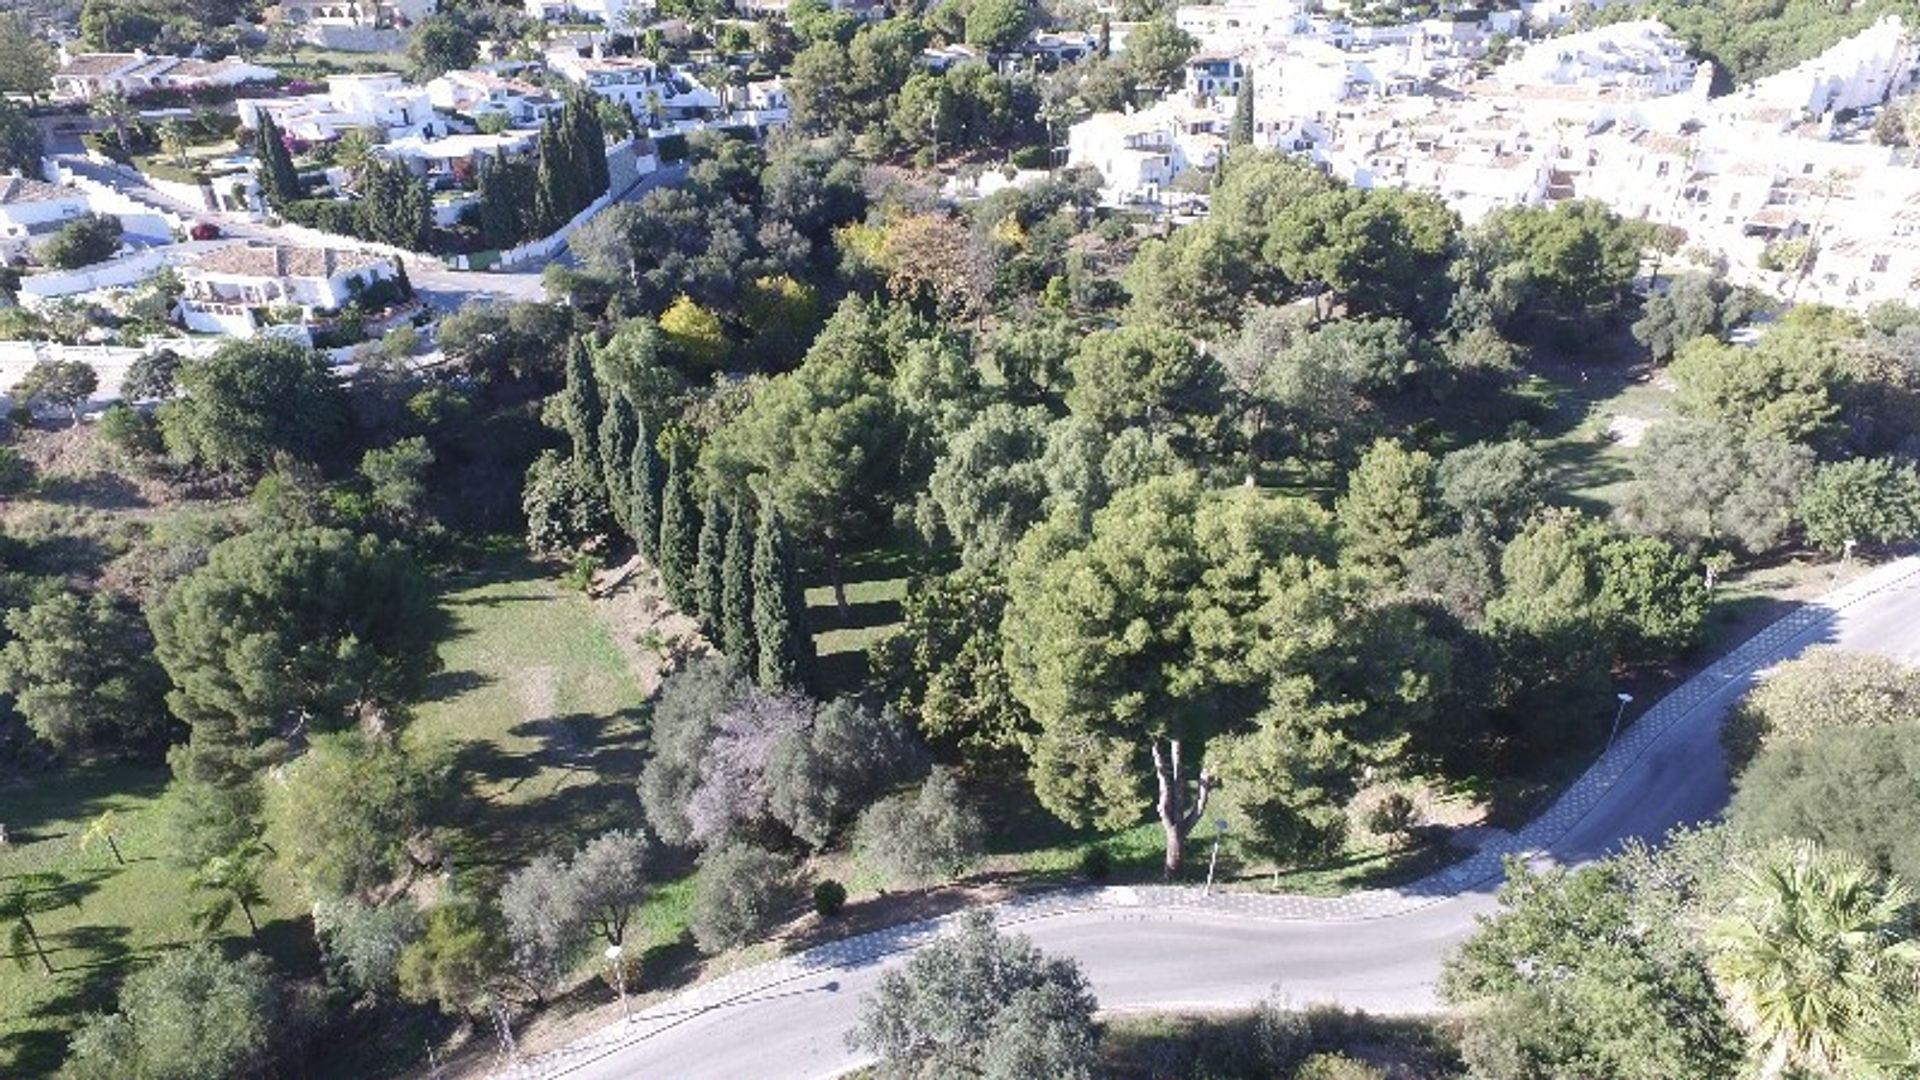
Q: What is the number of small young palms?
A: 3